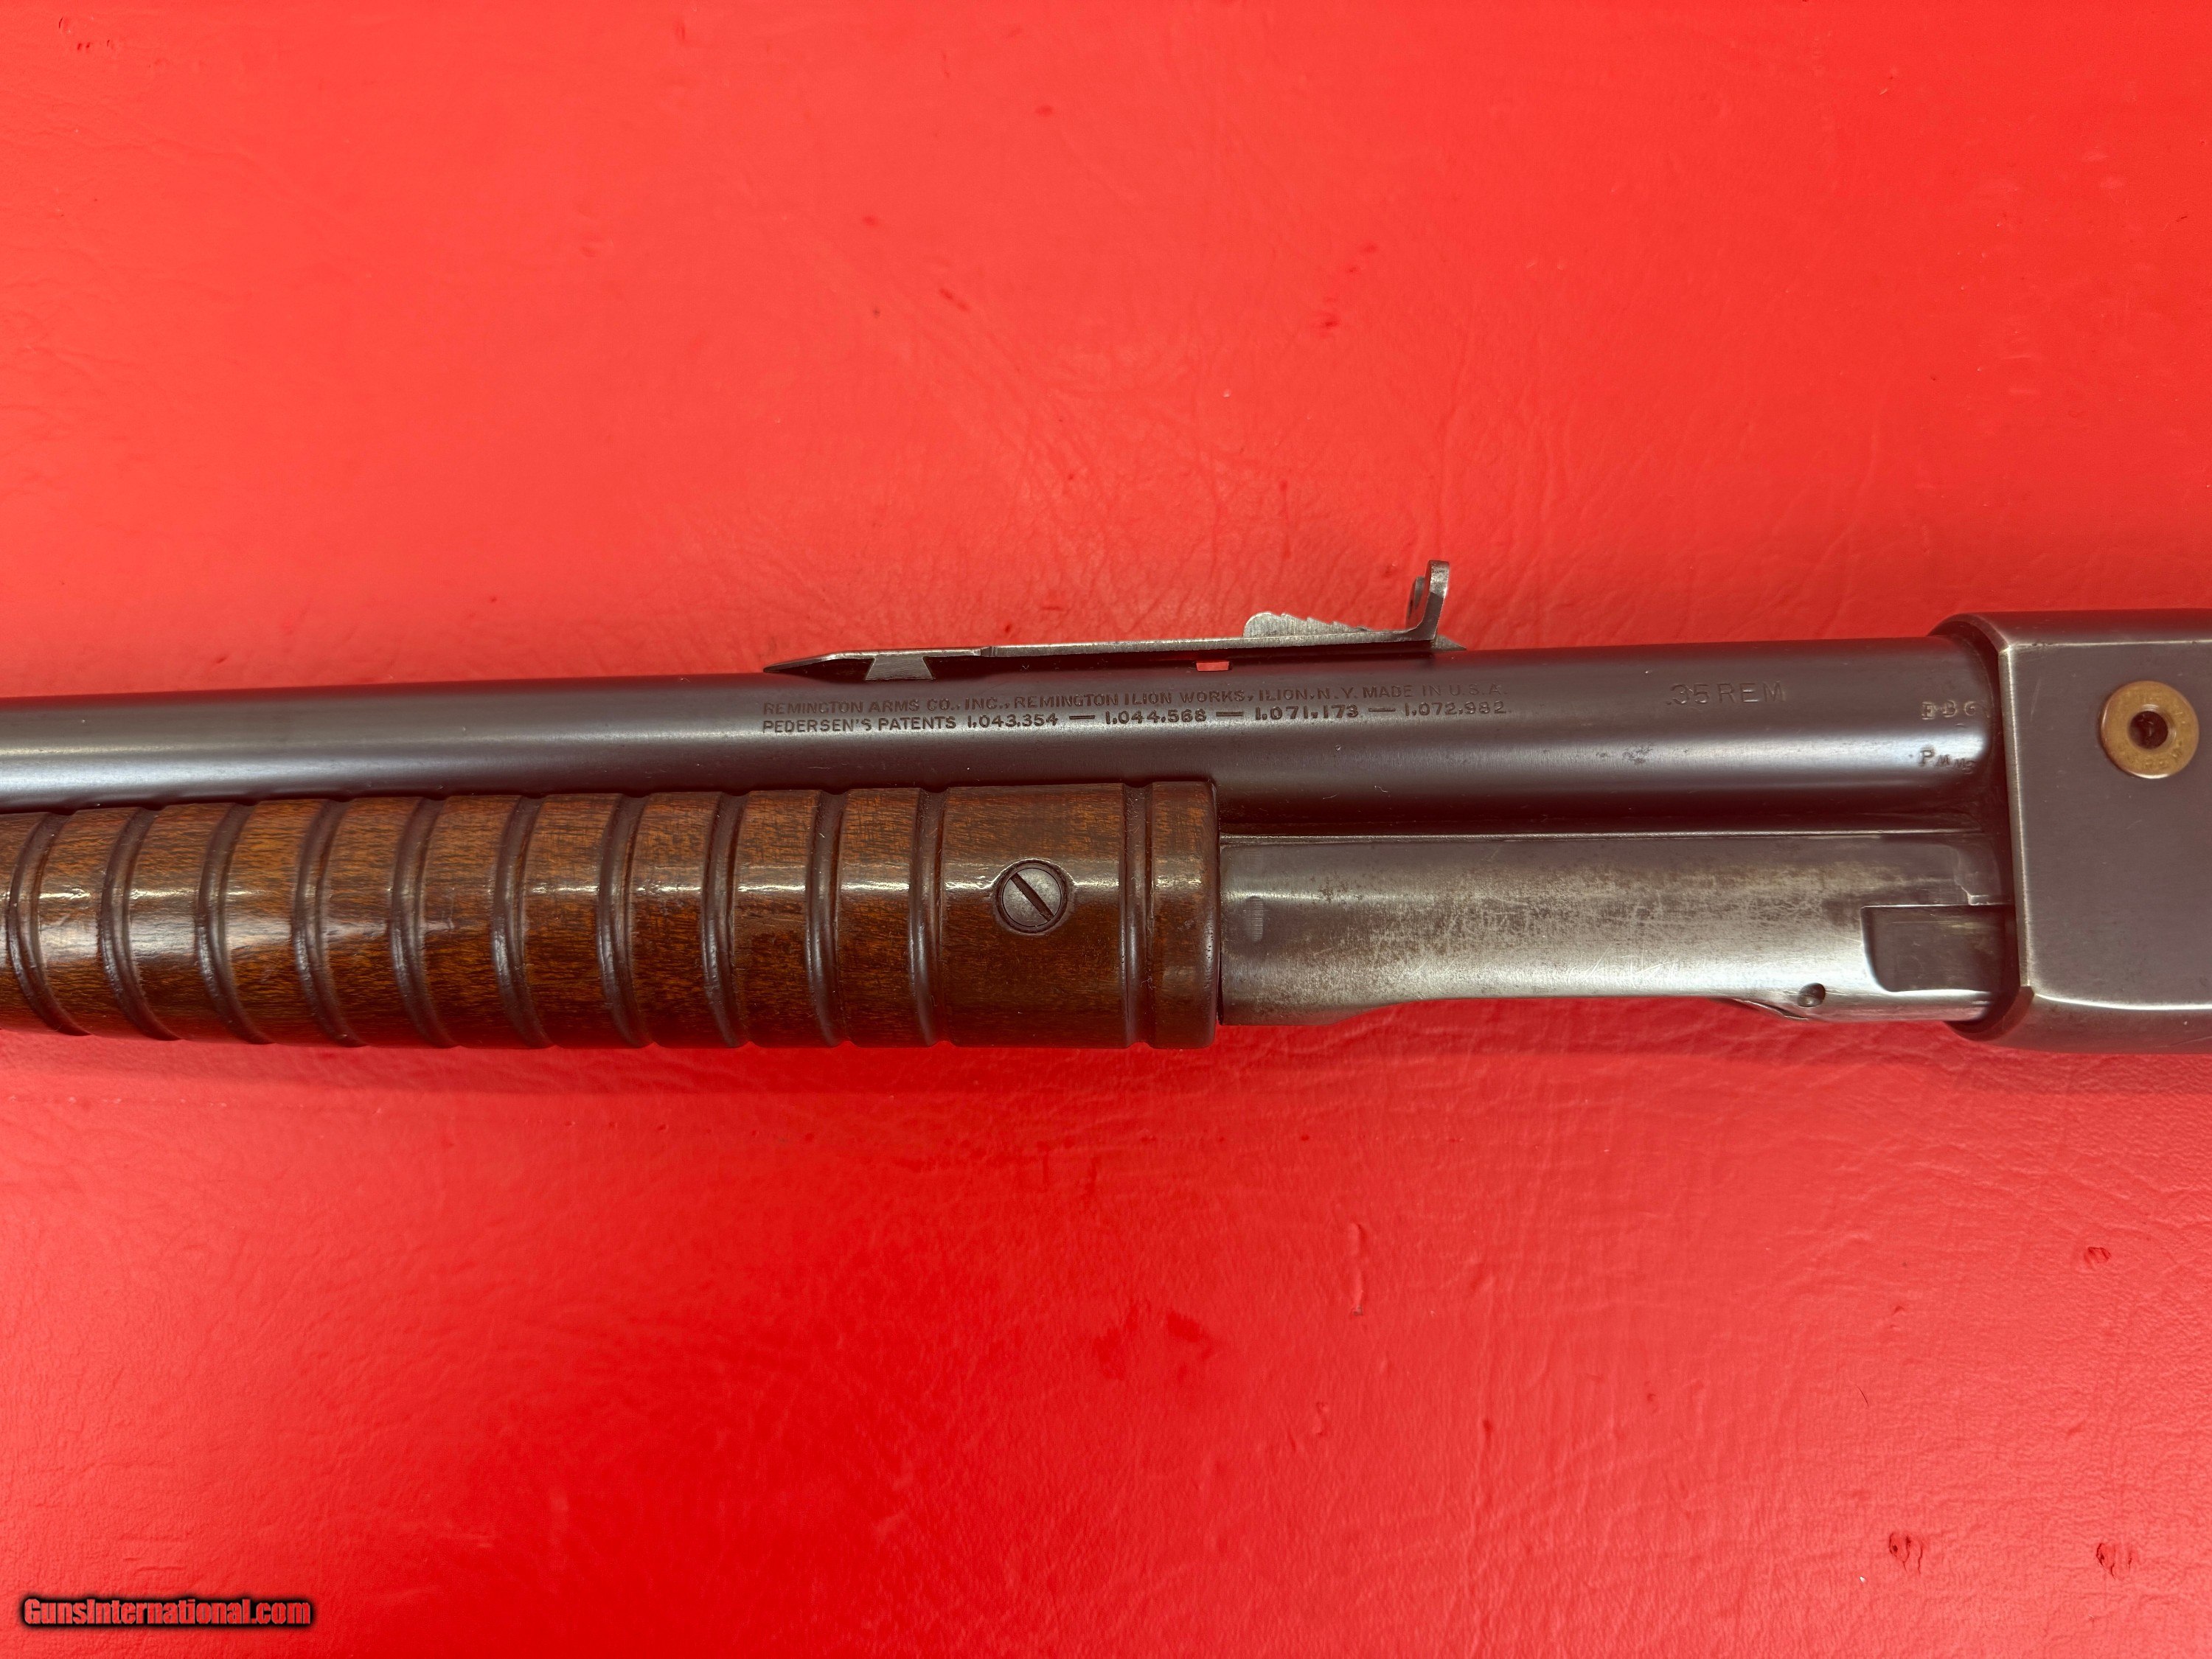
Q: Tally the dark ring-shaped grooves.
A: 11